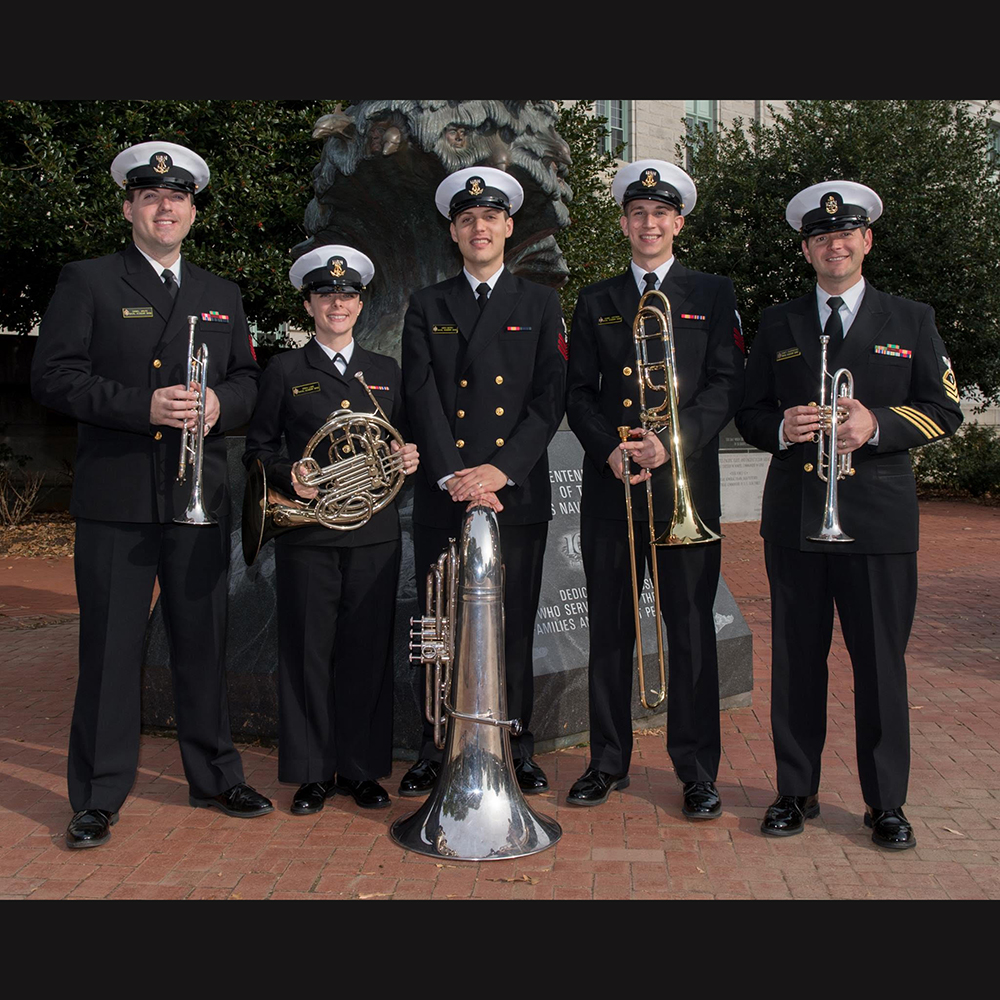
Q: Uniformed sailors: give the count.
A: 5